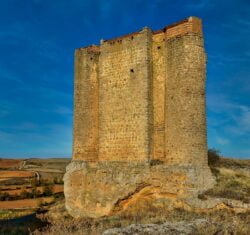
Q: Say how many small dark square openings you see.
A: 3